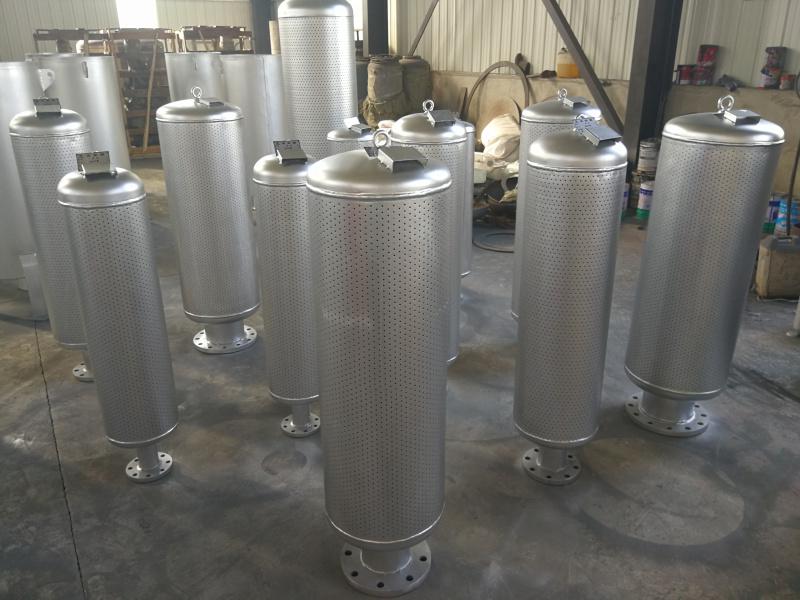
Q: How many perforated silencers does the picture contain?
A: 12